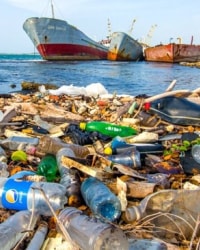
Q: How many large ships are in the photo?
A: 3